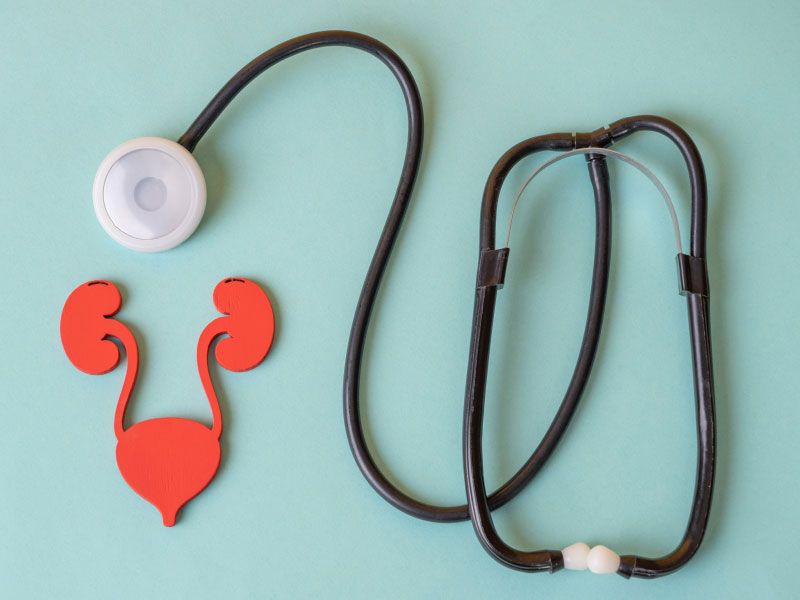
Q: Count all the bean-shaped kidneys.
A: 2